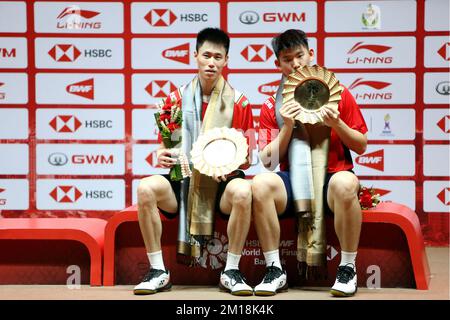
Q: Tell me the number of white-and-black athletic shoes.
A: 4